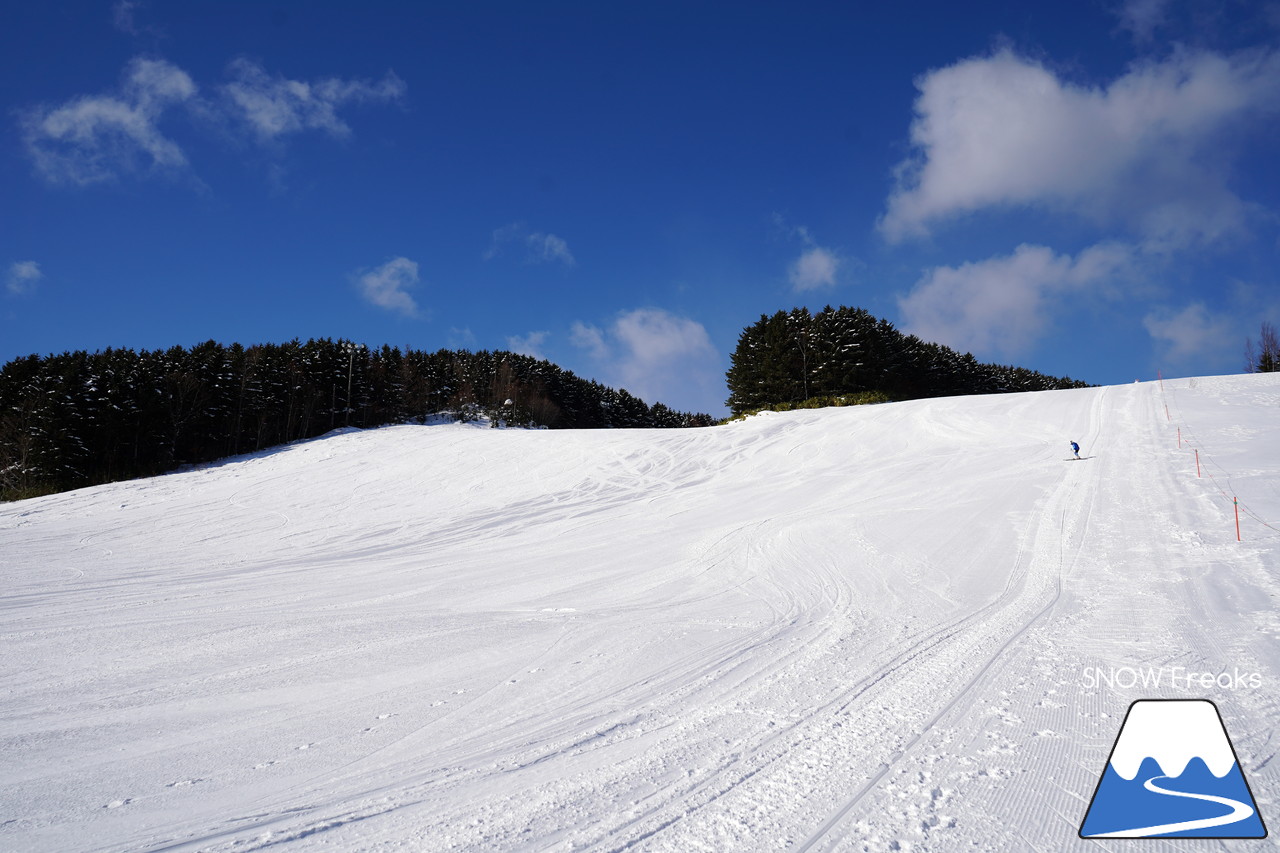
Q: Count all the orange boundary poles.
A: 5